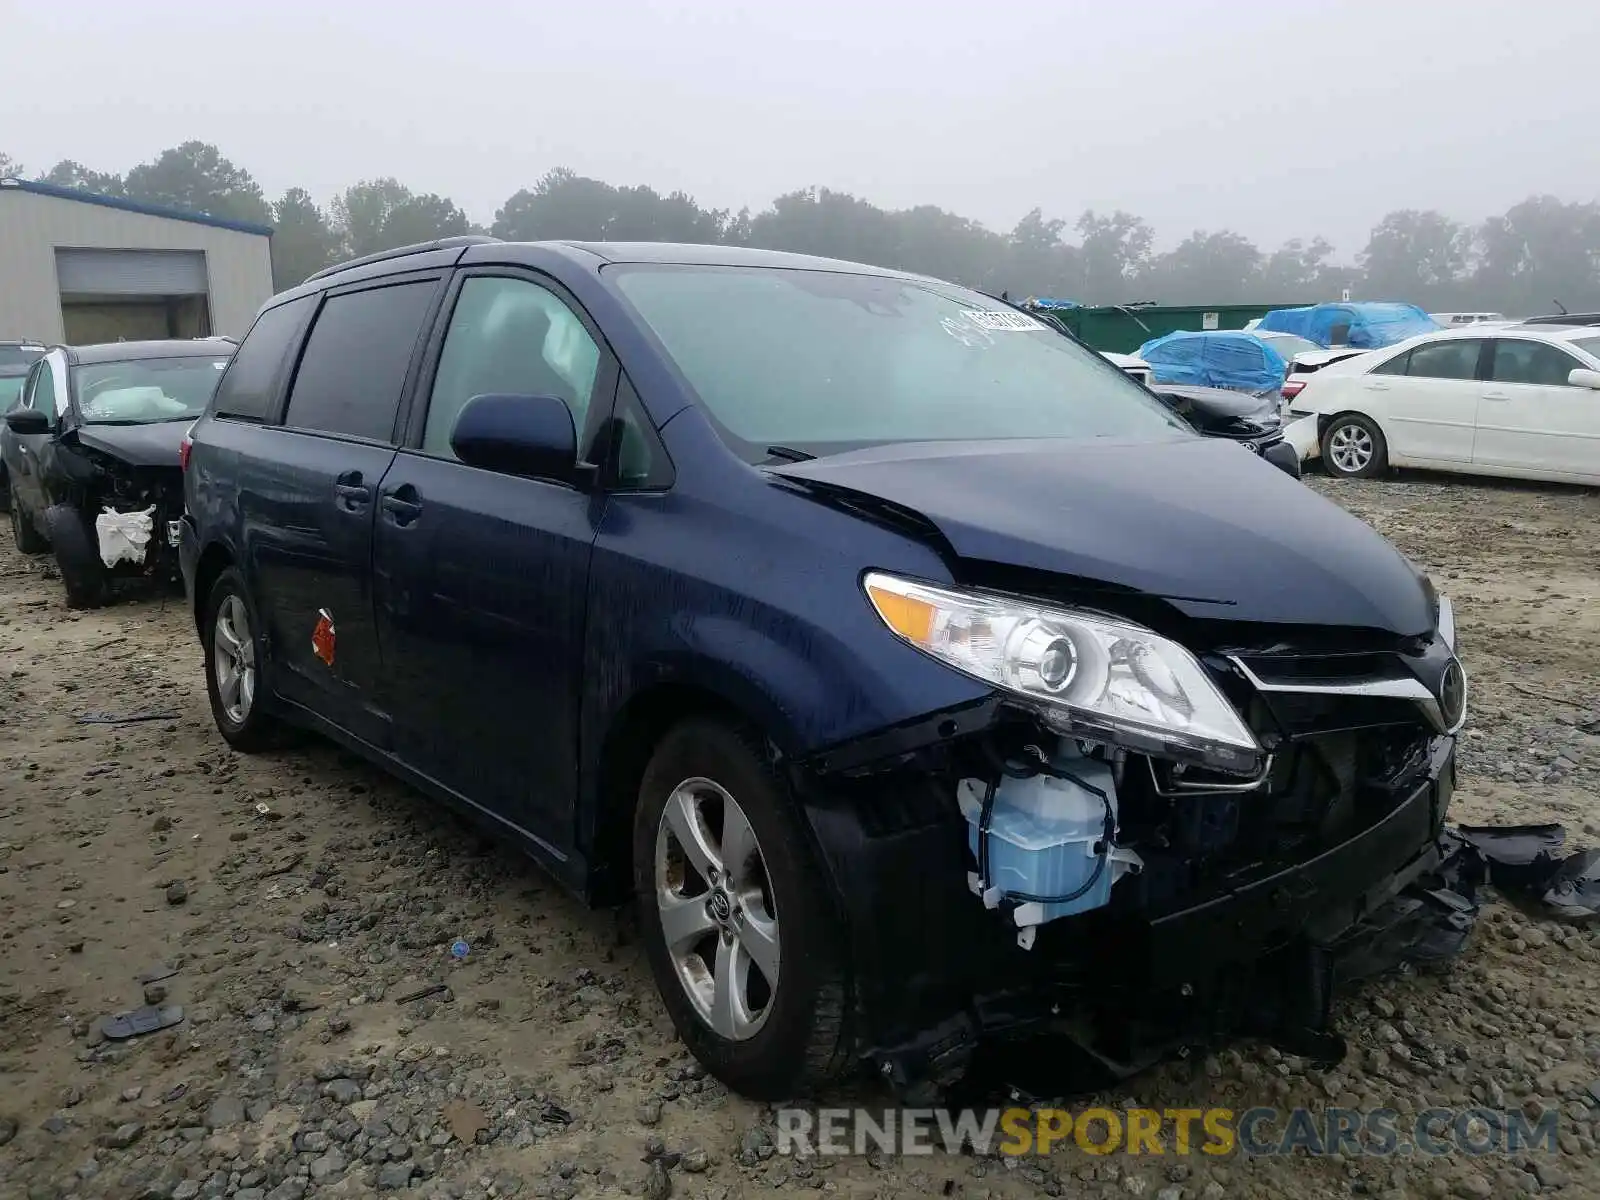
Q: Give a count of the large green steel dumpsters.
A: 1